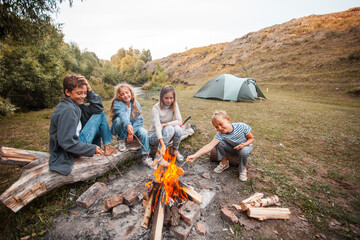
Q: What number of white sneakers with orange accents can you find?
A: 2